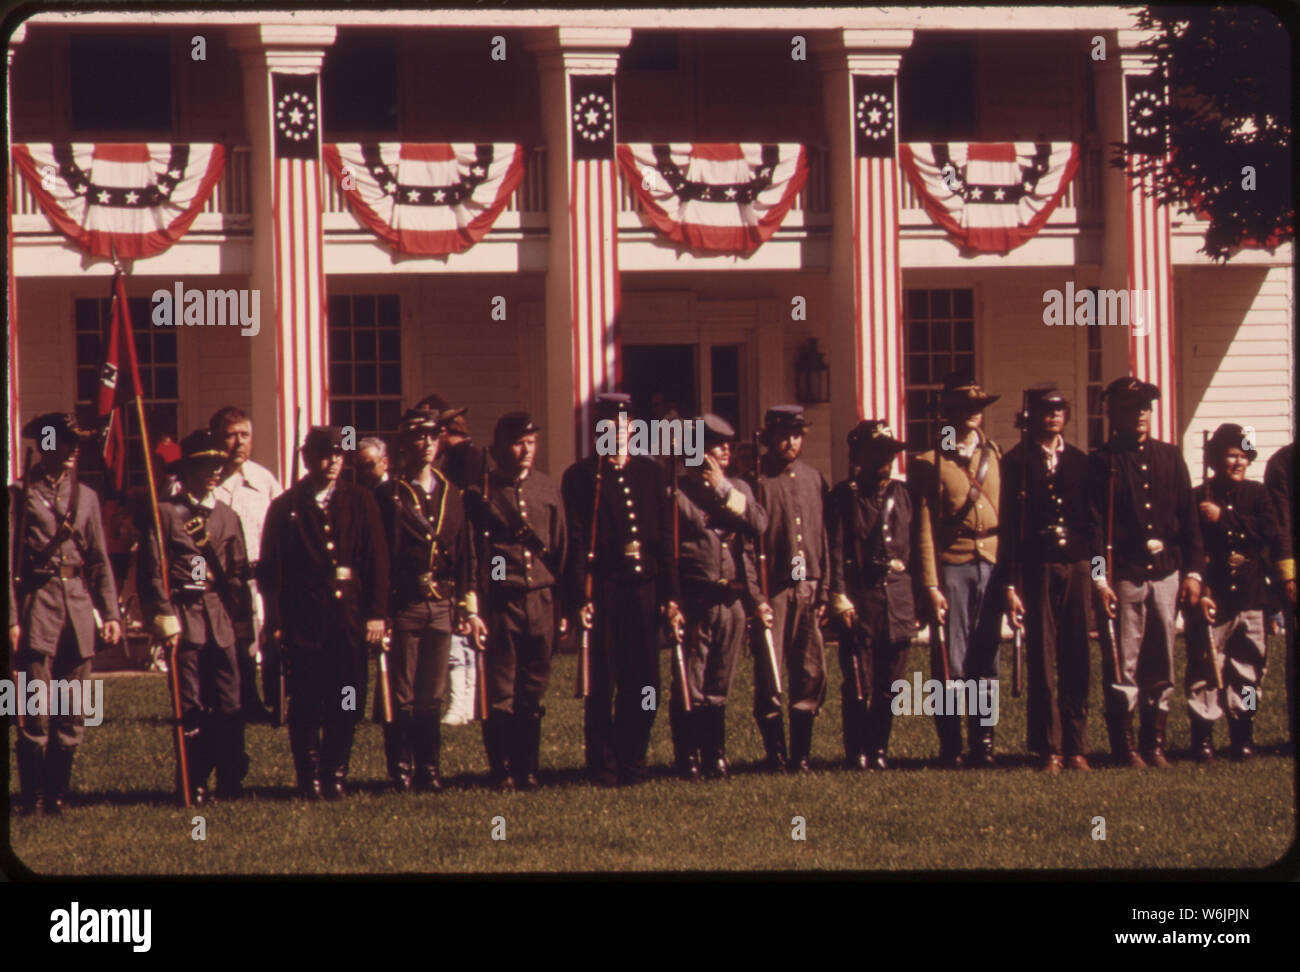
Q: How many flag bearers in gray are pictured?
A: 1